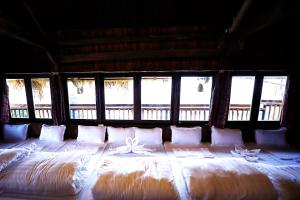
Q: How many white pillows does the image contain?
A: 8